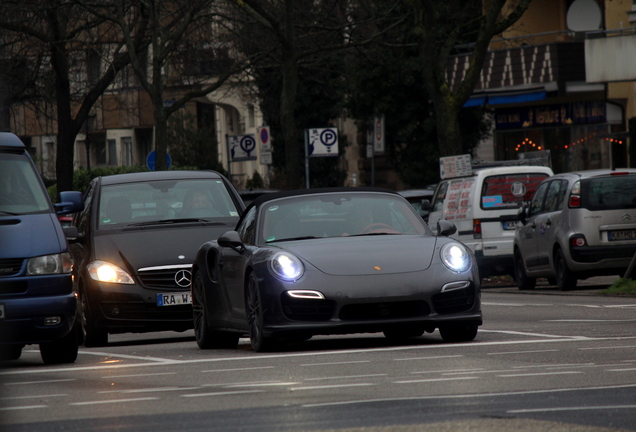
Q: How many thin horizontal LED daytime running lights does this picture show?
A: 2